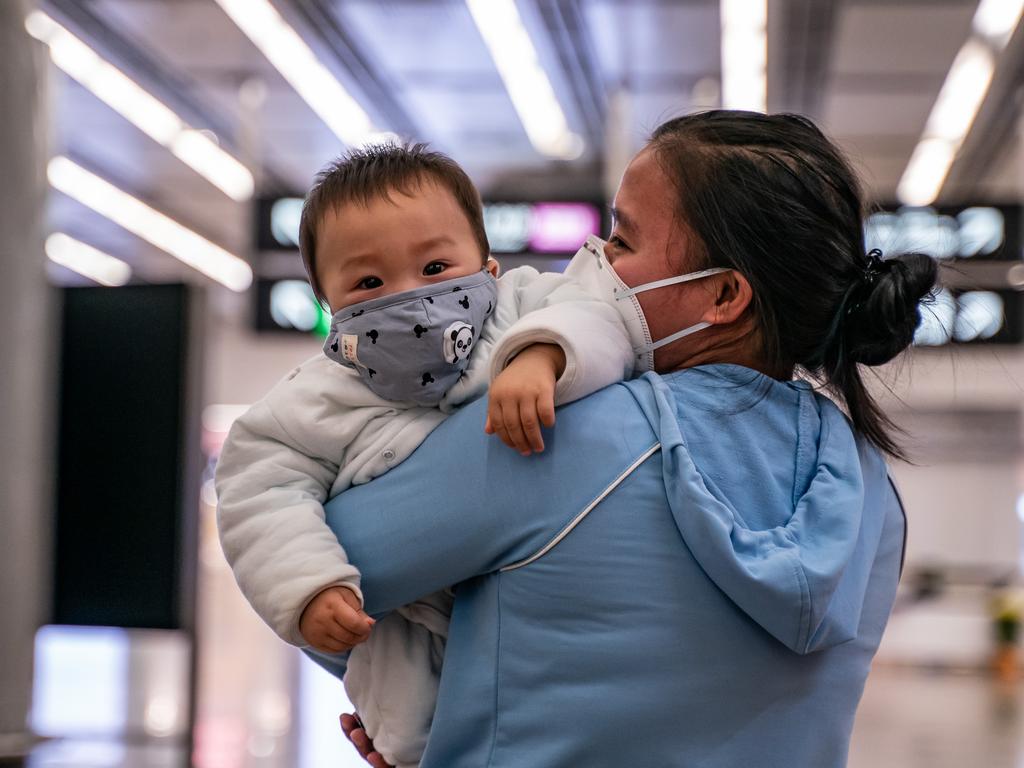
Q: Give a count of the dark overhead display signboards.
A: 4